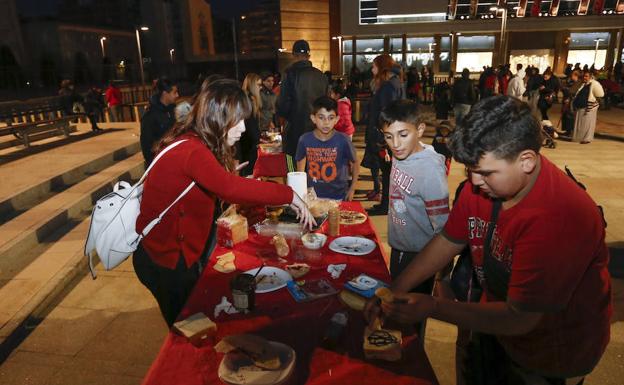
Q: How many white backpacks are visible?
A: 1